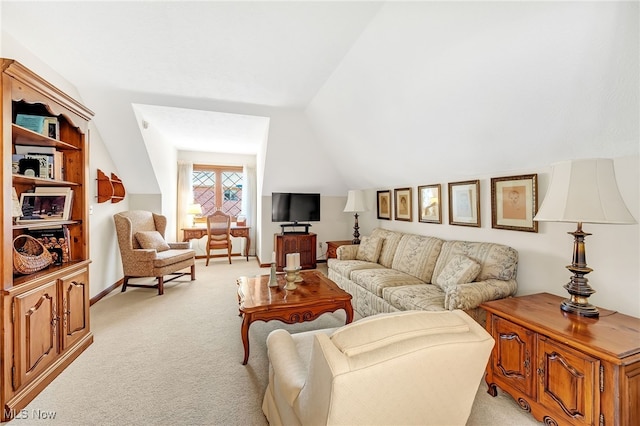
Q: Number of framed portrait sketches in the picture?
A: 5